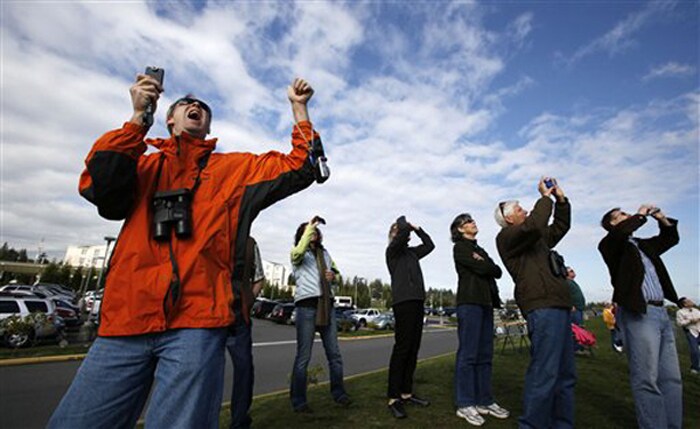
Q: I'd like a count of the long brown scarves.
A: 1